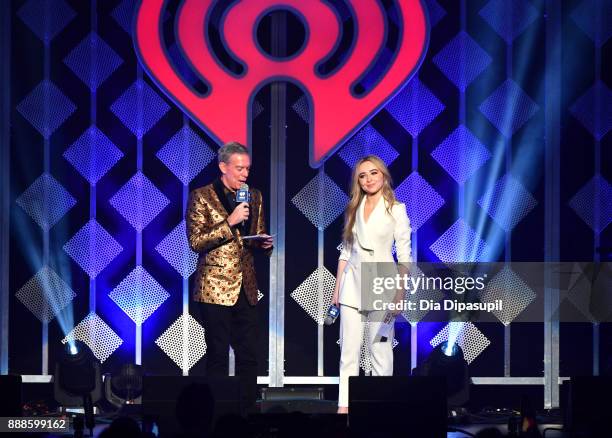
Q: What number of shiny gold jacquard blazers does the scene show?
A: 1